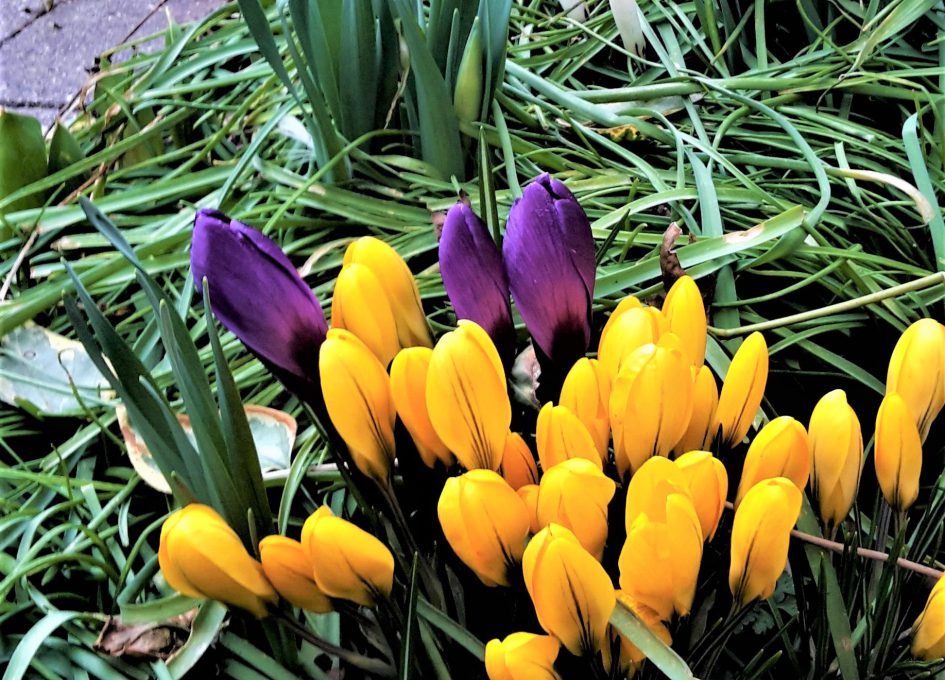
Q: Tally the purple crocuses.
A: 3